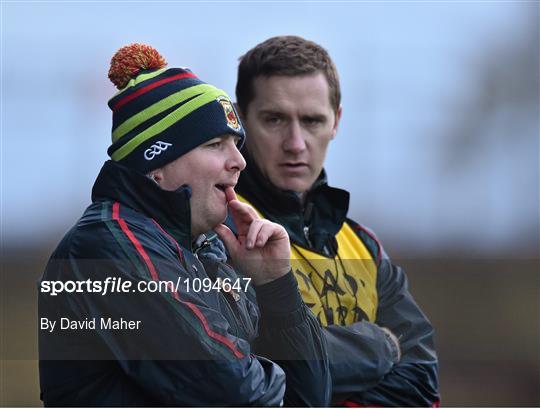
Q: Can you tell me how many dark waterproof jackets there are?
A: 2